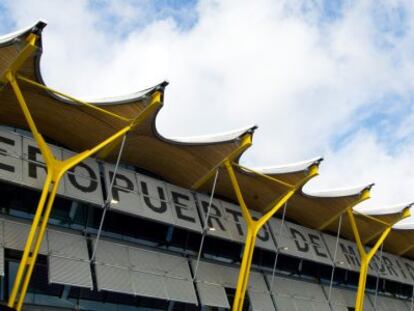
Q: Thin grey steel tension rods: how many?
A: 5